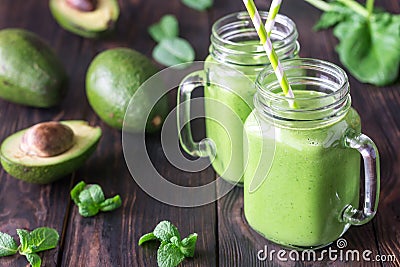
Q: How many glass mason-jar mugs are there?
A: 2